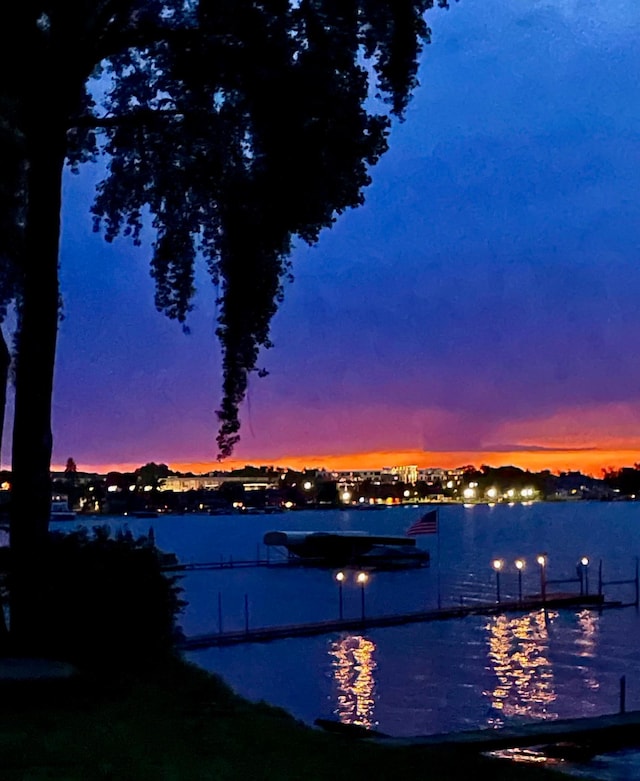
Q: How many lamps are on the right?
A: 4